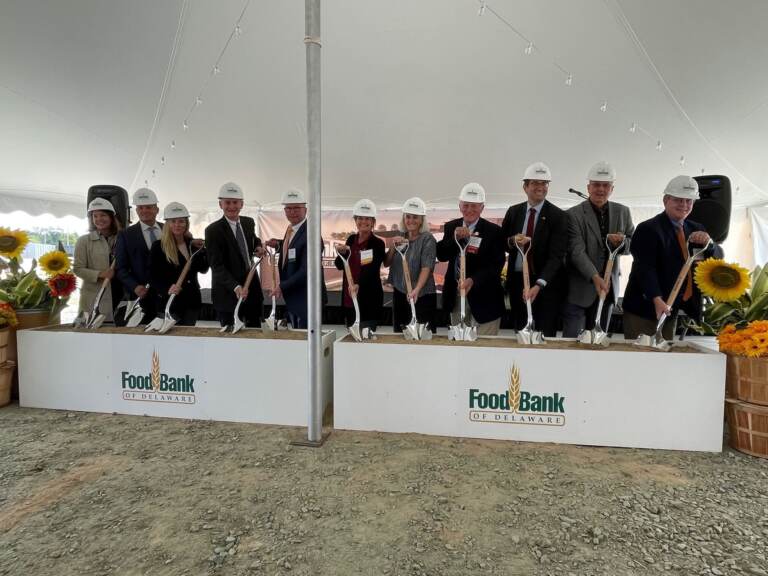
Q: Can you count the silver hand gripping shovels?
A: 11